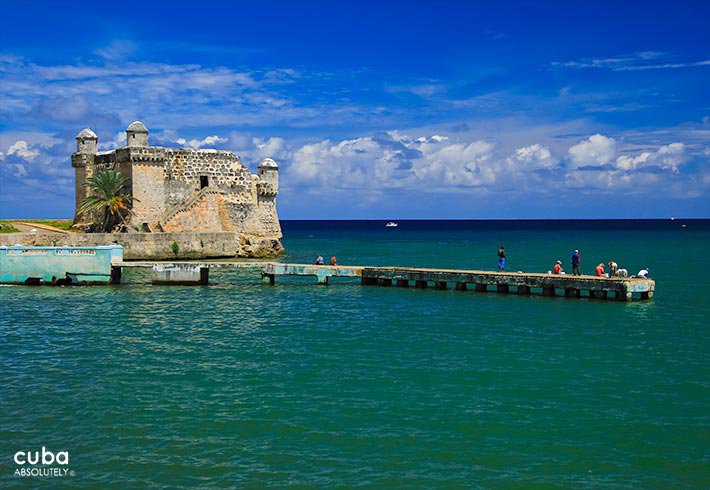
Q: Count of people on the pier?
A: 9